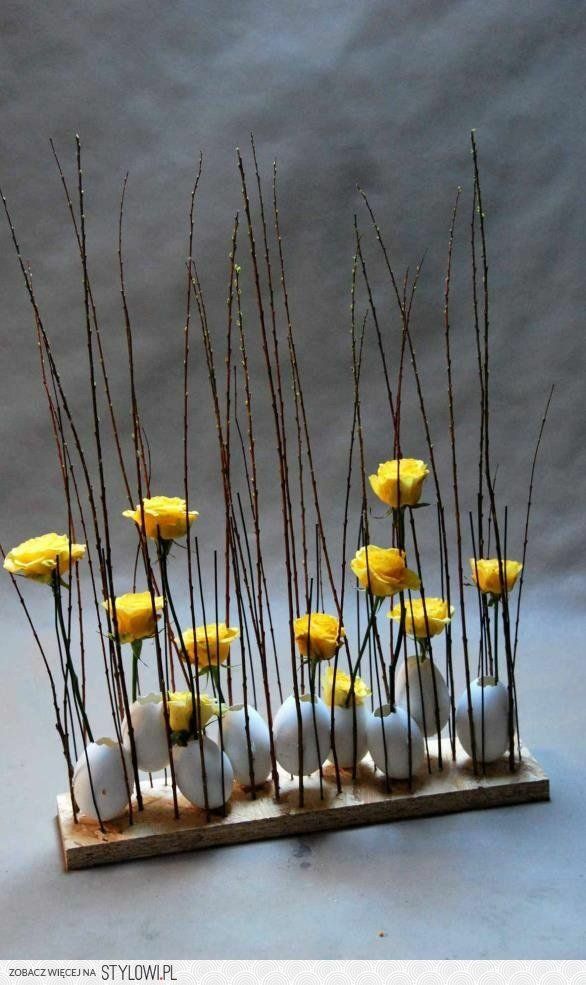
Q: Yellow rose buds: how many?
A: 11